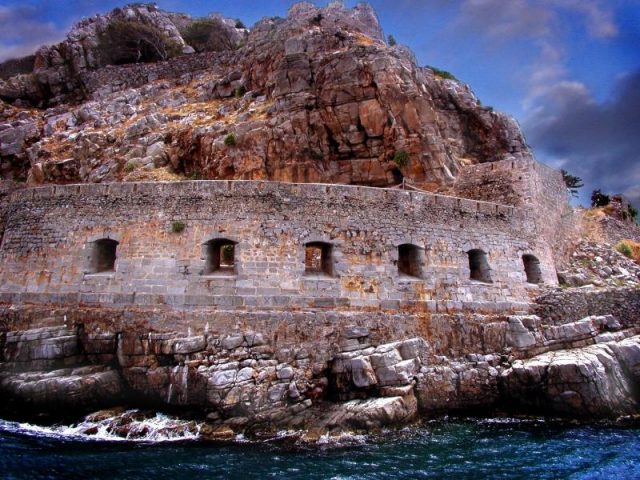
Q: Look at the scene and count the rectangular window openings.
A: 6